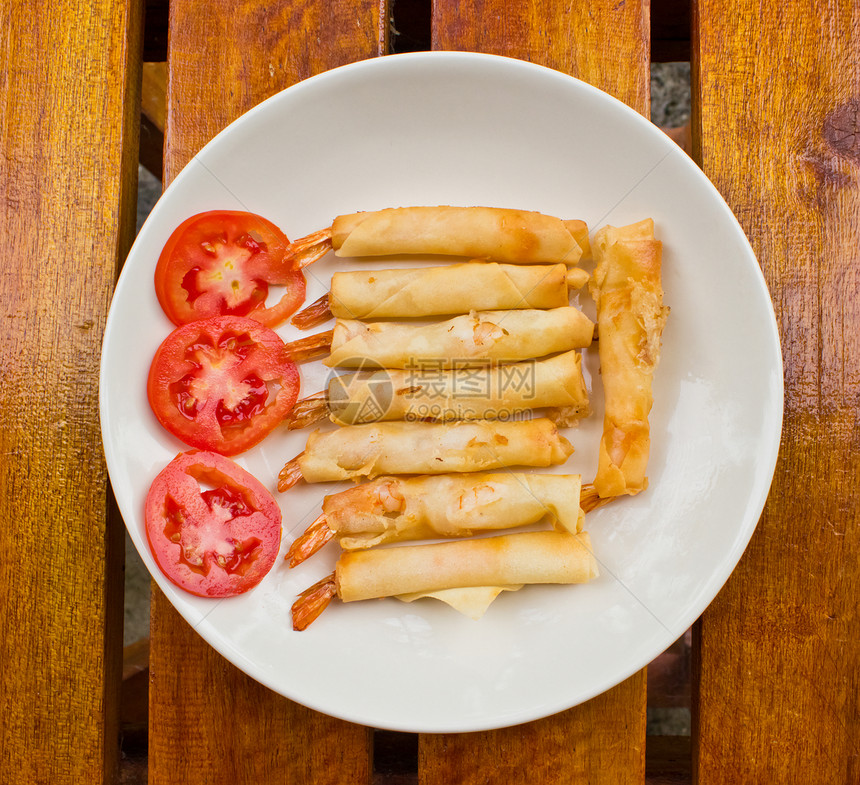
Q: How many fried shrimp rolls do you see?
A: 8